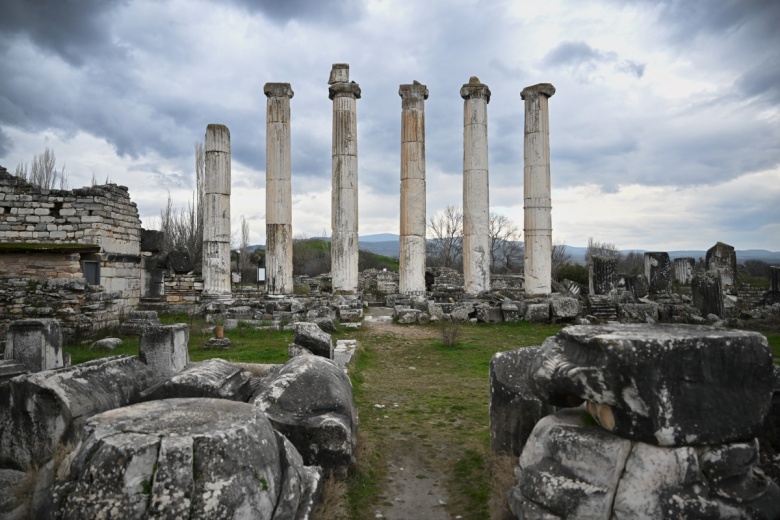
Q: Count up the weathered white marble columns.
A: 6